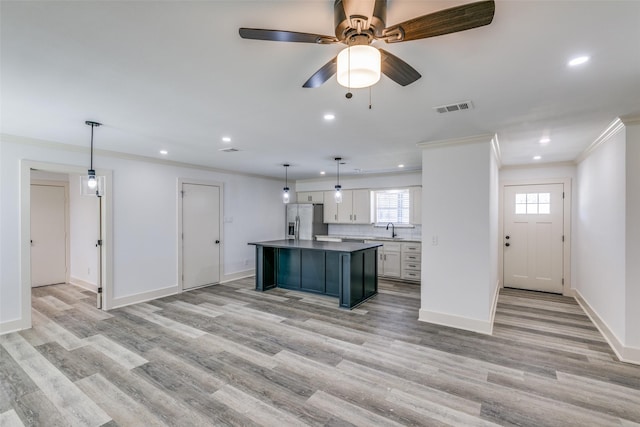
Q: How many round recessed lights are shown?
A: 8